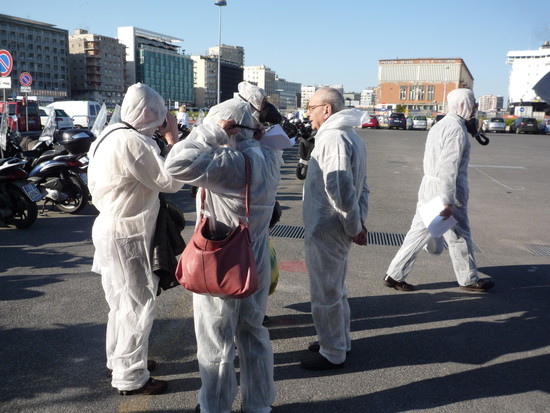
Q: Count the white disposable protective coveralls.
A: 5